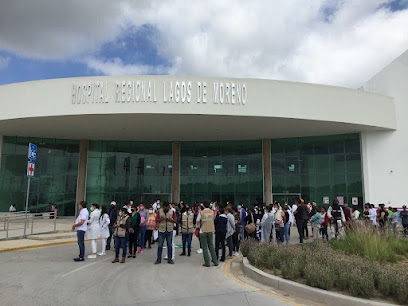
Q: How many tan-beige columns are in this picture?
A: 3